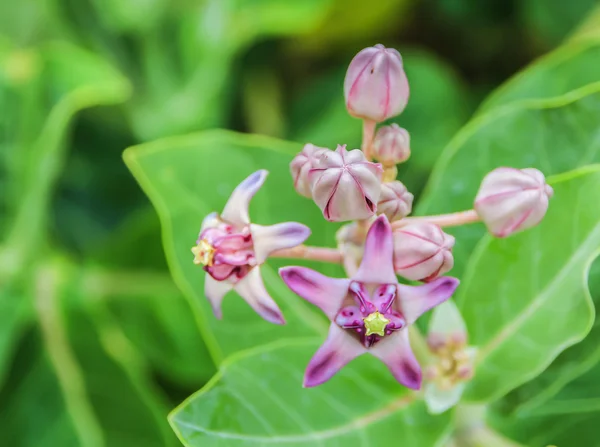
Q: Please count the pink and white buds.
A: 7